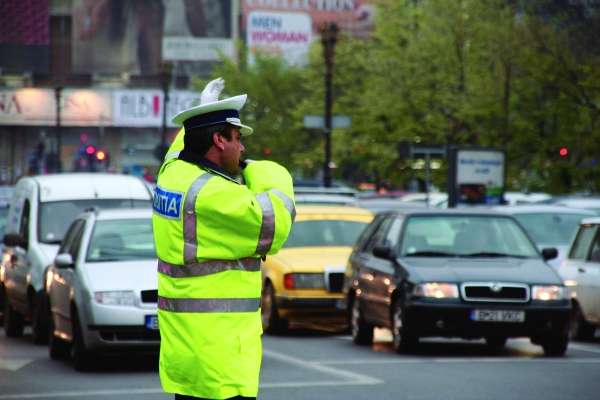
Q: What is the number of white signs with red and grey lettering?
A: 1